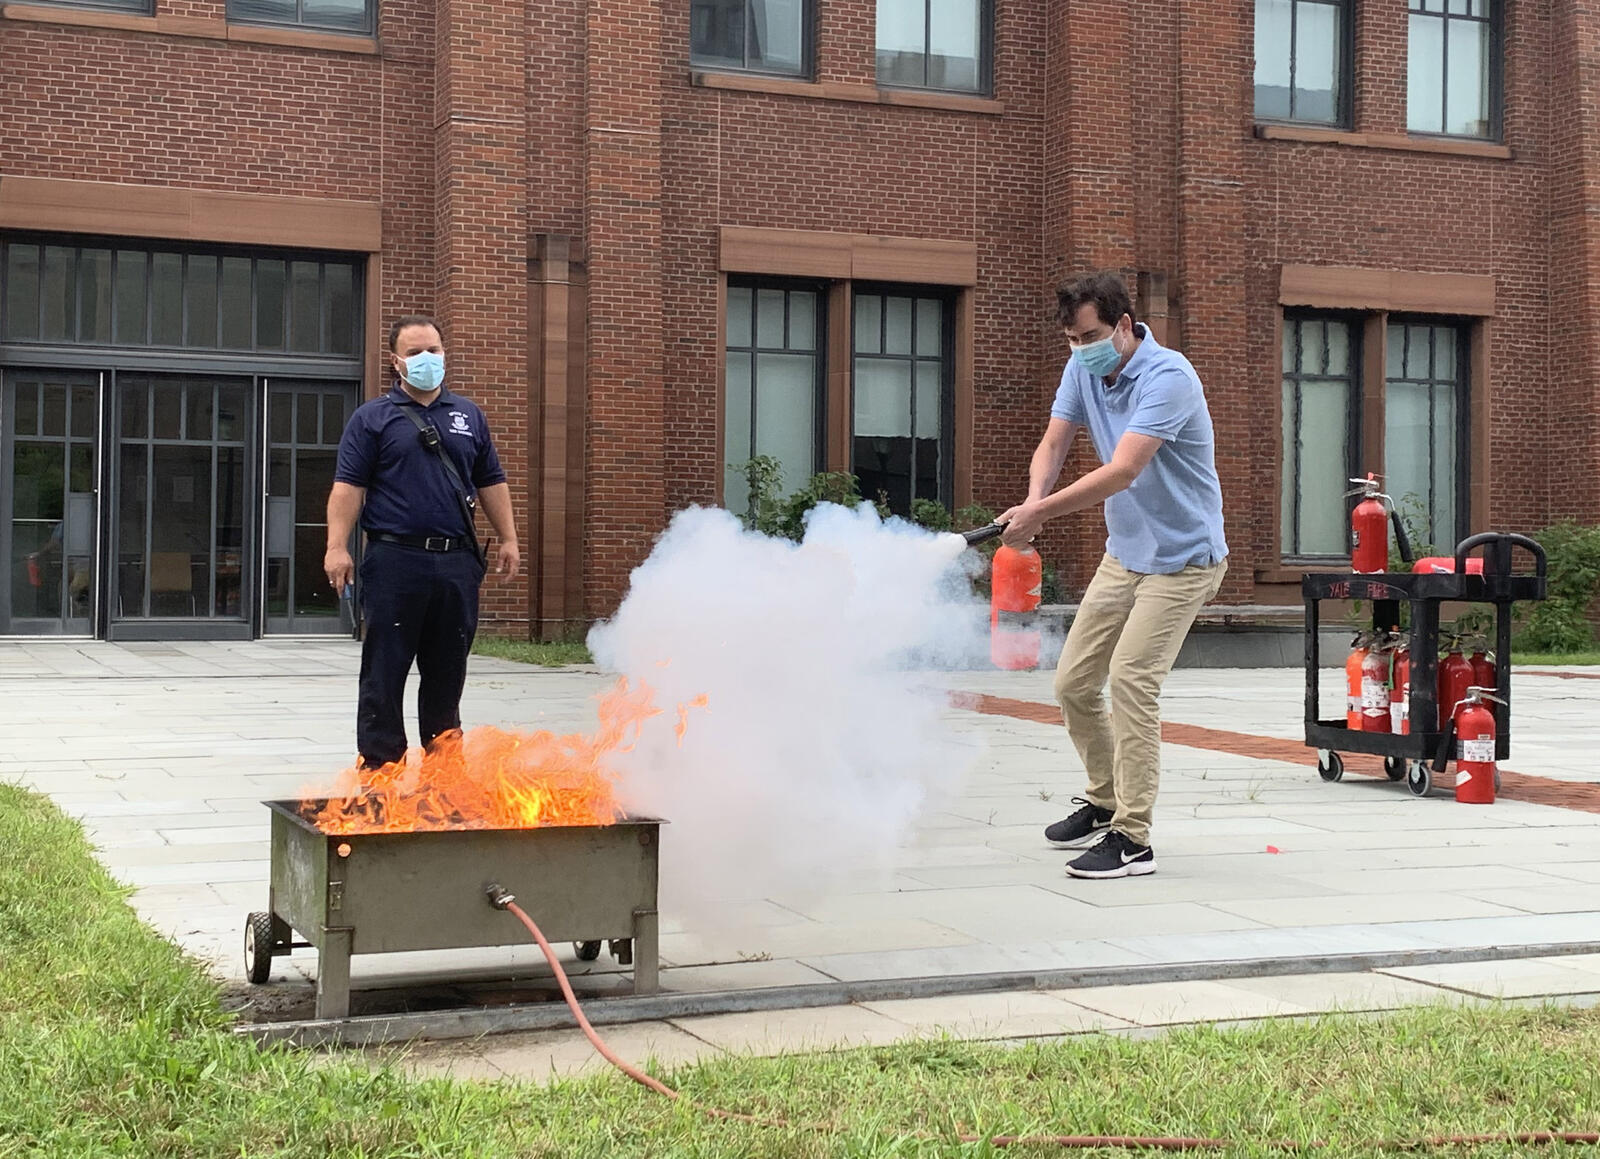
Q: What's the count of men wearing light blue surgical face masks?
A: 2